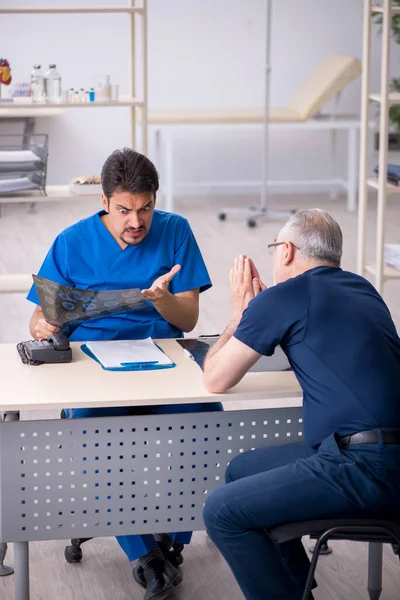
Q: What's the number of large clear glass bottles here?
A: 2